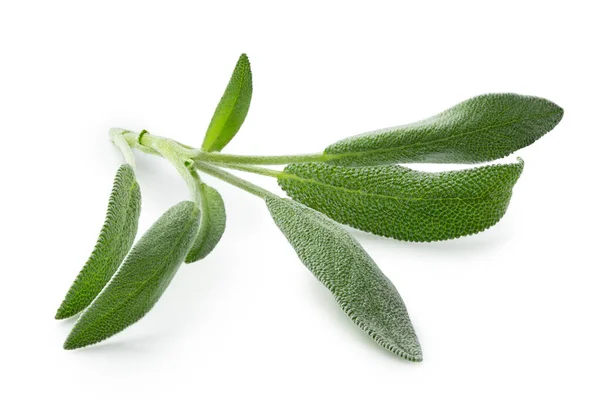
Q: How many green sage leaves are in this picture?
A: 7